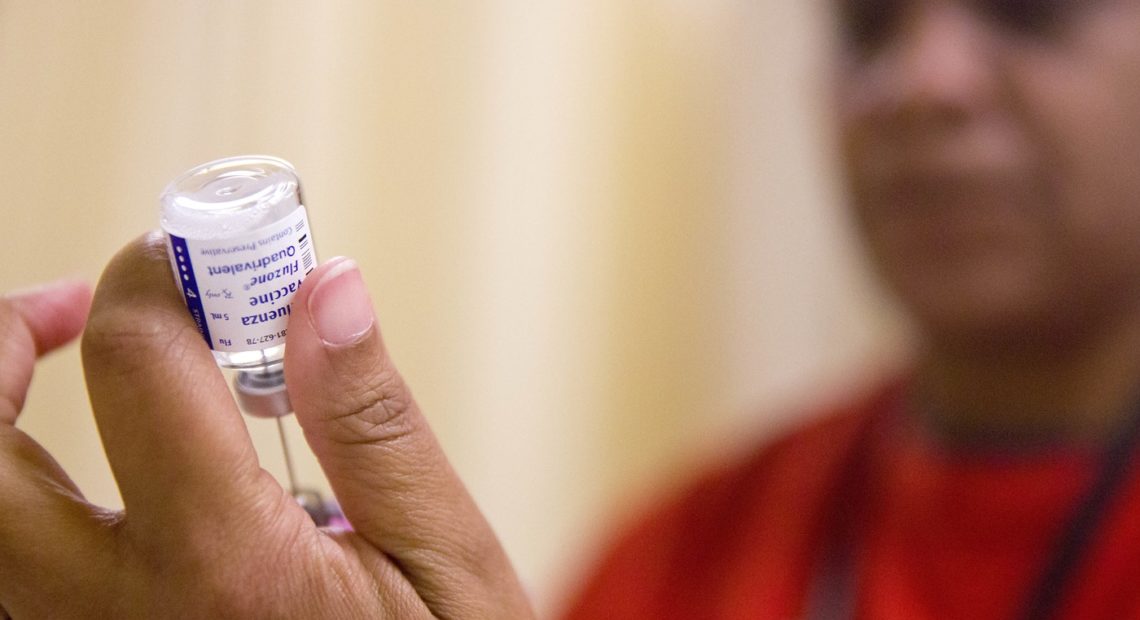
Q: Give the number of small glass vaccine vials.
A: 1